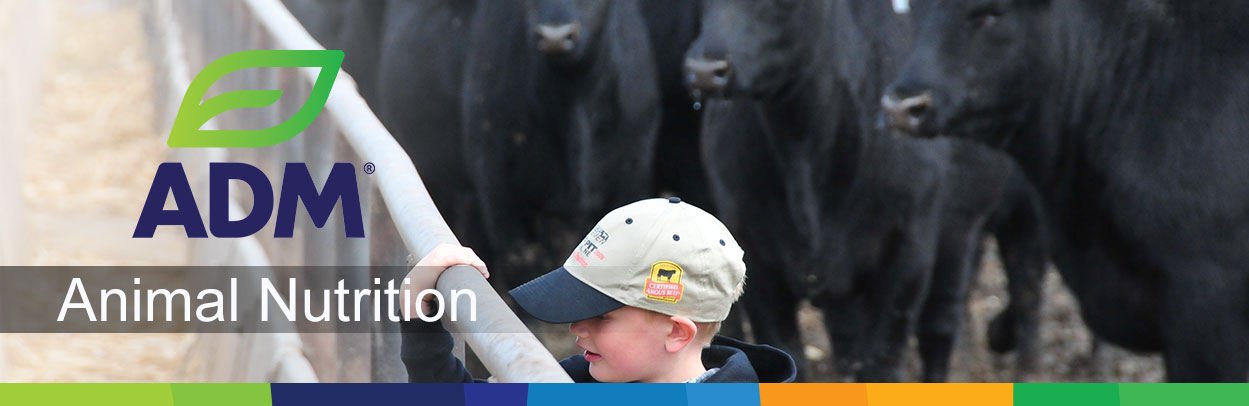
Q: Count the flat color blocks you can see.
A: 10